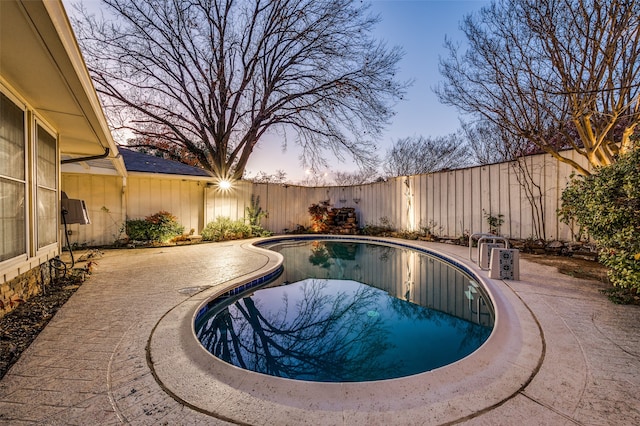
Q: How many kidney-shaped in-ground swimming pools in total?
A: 1